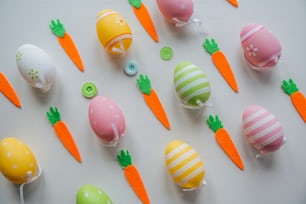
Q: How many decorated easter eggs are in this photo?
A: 10